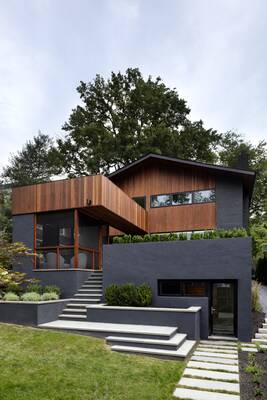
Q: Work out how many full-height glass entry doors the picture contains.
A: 1